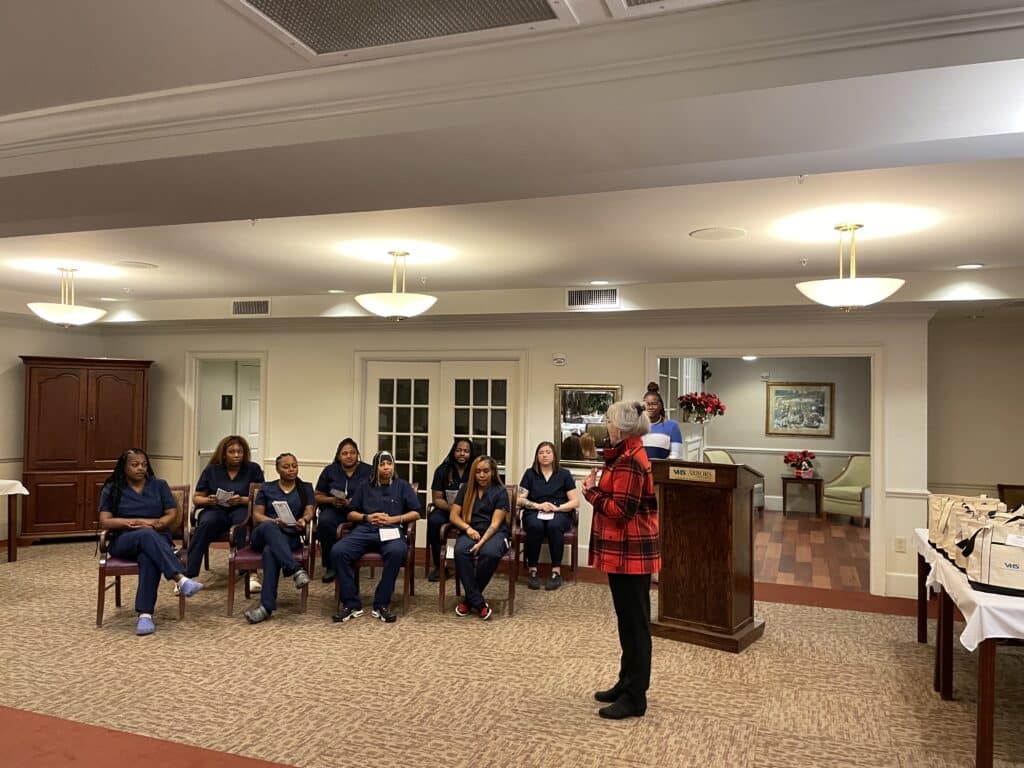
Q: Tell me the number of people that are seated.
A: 8